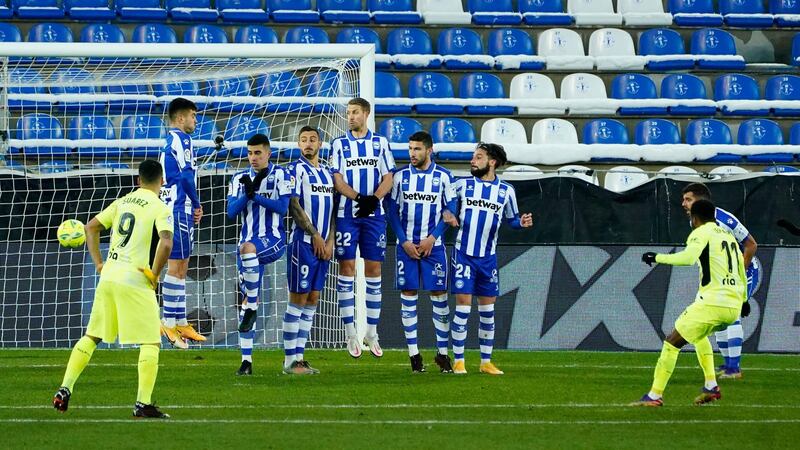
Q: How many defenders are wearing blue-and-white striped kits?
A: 7